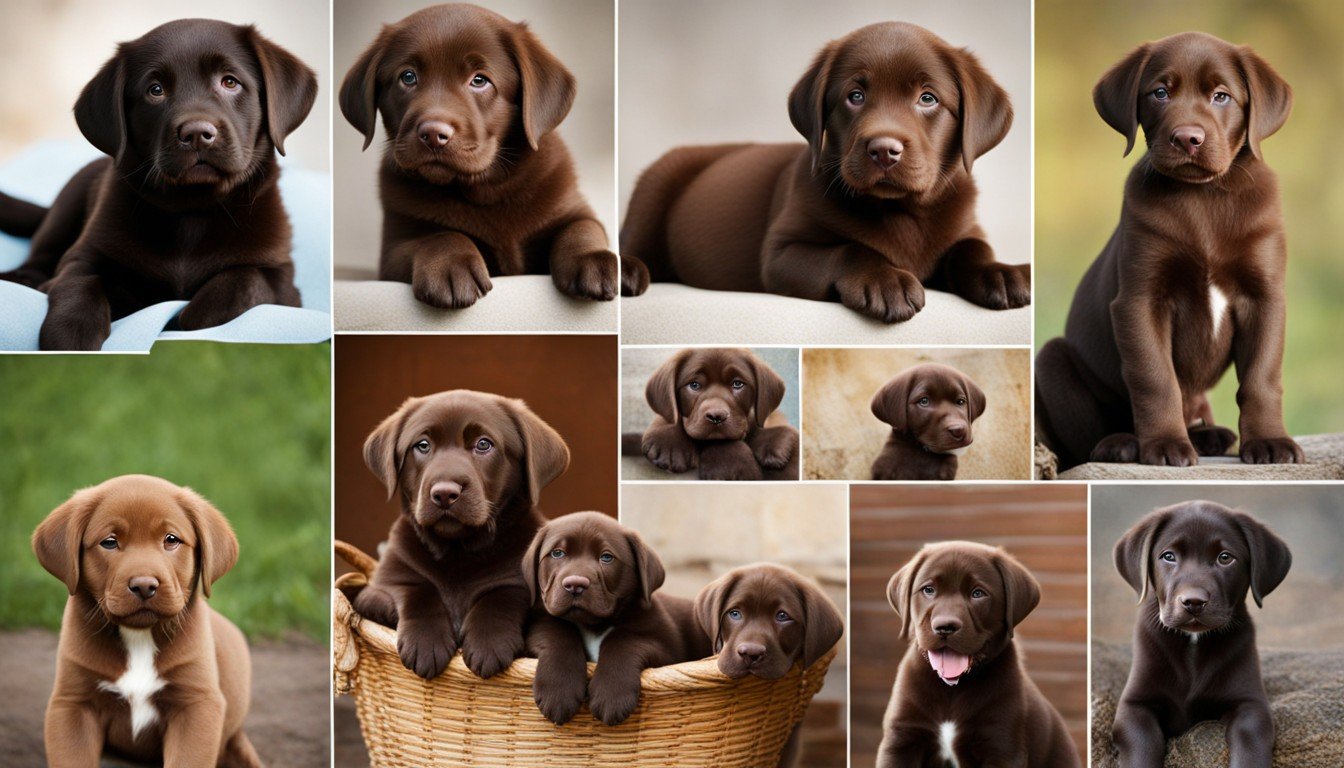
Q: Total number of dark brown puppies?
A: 11